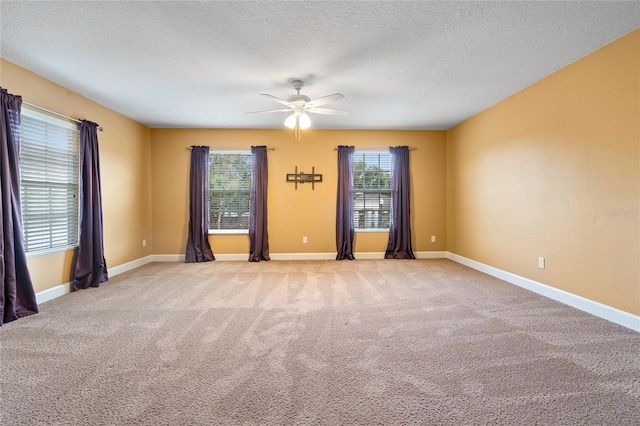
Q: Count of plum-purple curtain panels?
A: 6